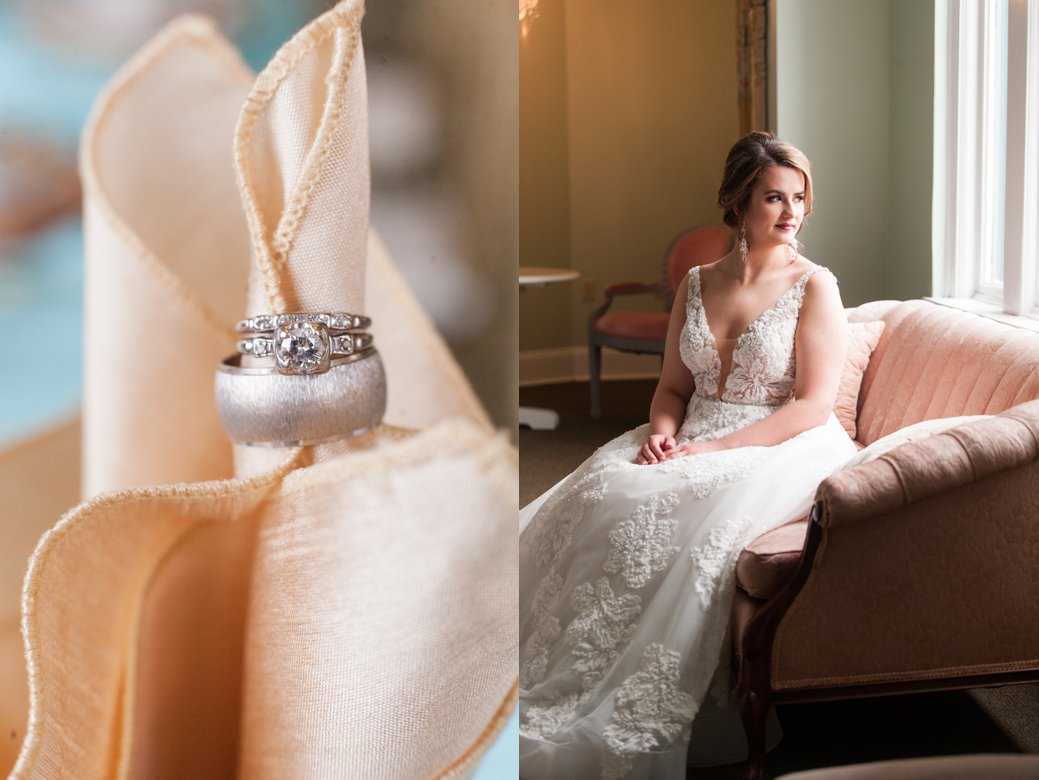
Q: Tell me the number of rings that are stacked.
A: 3